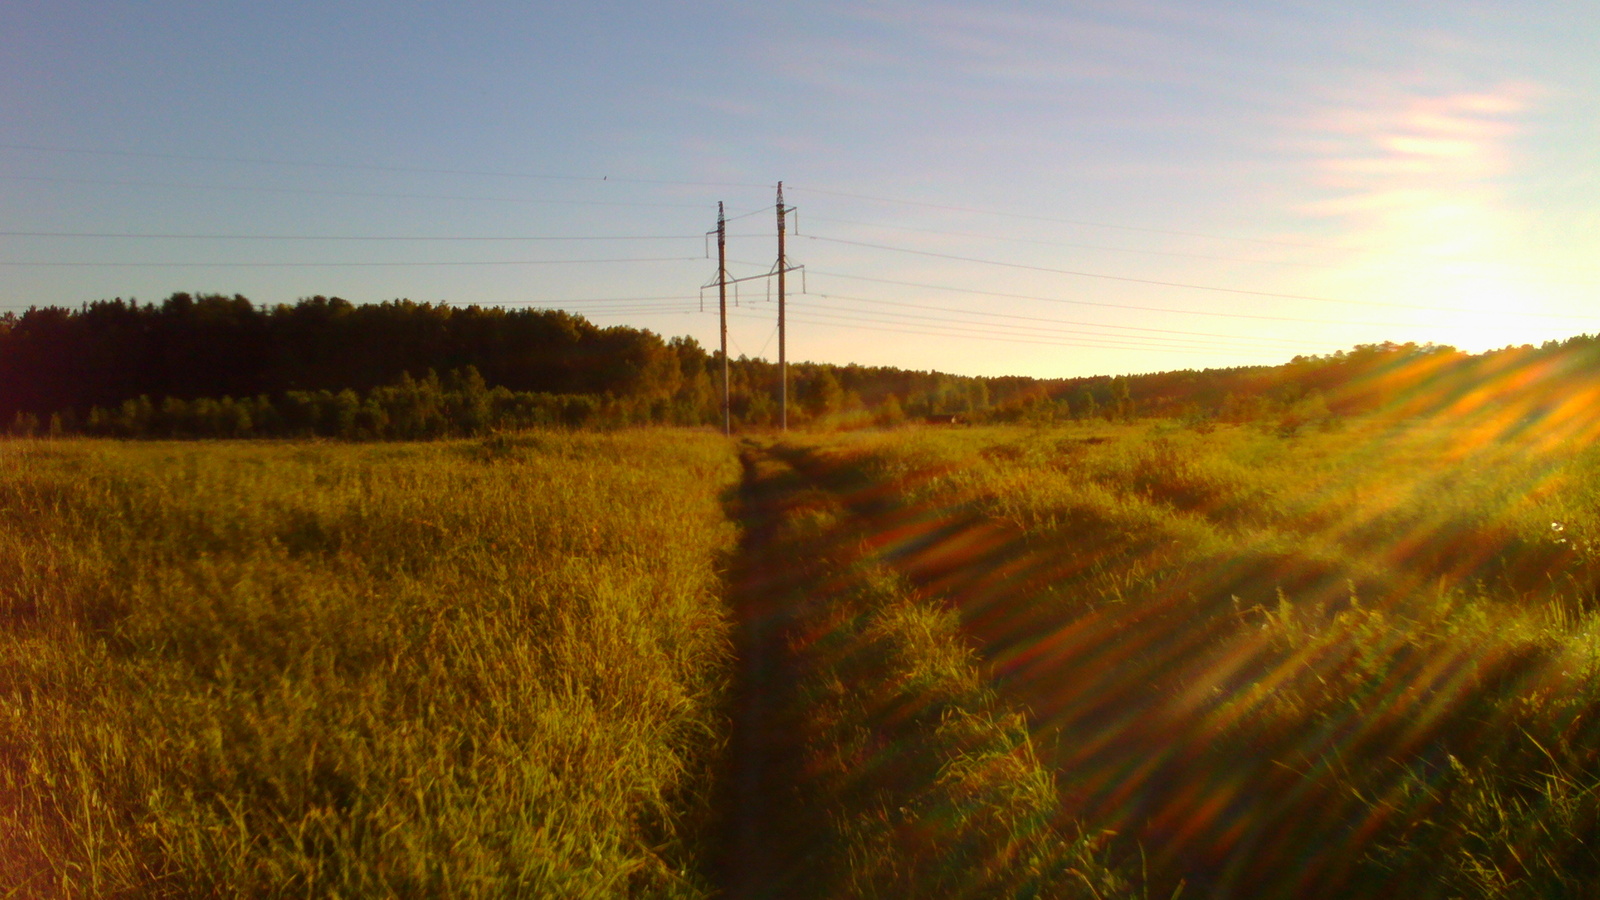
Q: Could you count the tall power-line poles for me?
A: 2